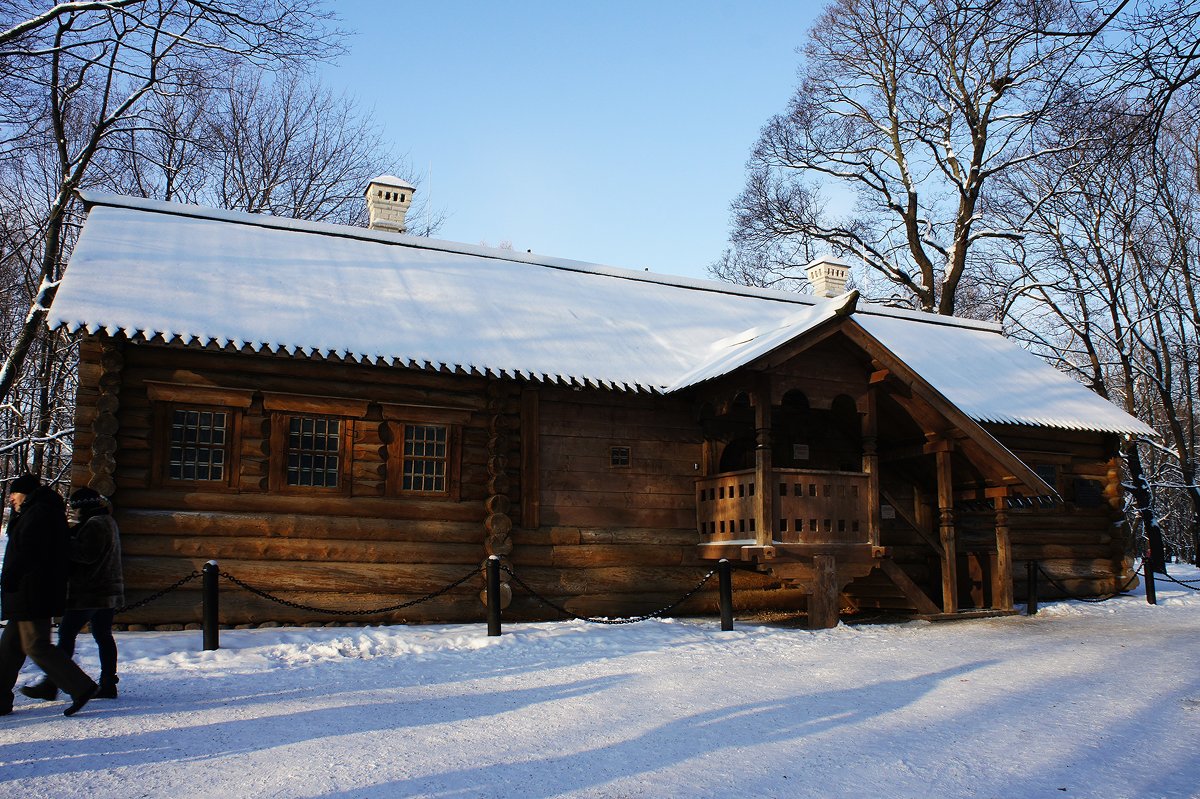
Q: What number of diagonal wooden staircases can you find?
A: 1